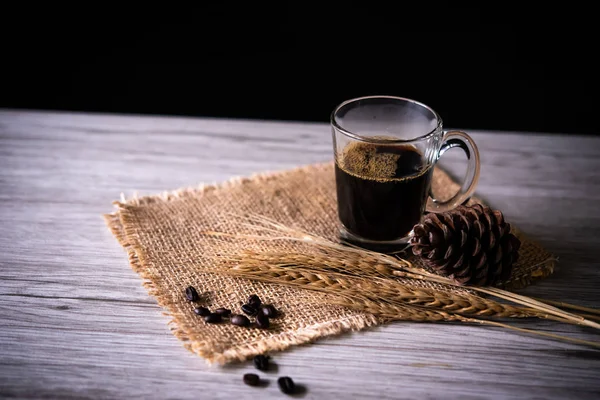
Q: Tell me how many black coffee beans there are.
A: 12